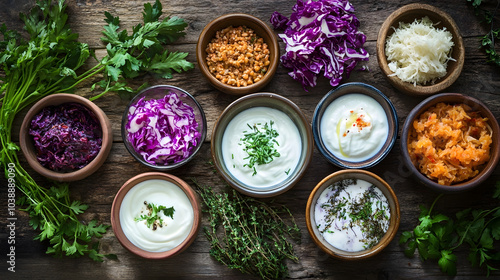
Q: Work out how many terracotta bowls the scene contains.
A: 2